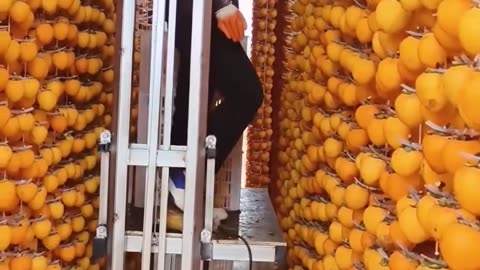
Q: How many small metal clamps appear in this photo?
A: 4